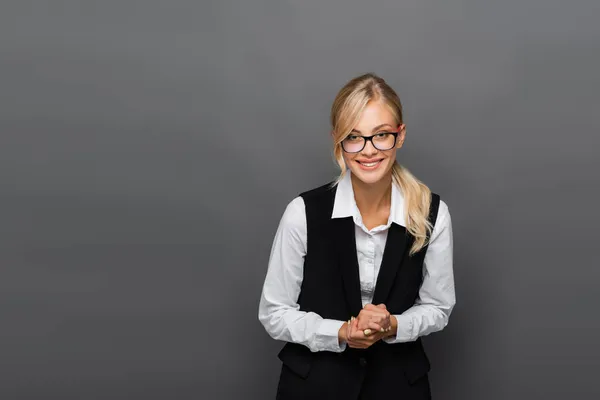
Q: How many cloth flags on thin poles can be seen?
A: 0